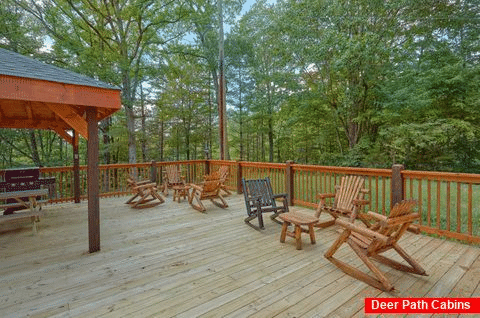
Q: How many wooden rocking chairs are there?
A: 7